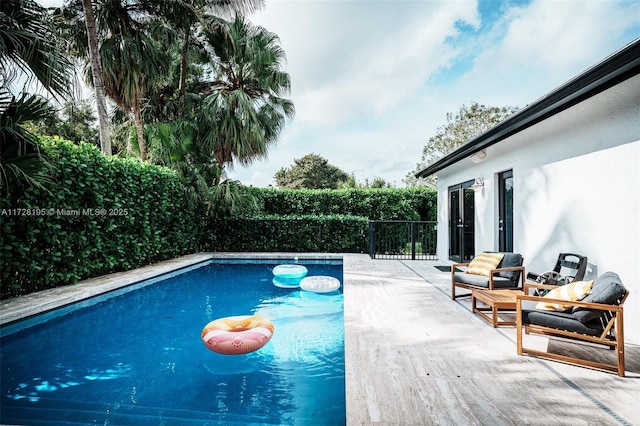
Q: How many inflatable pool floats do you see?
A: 3